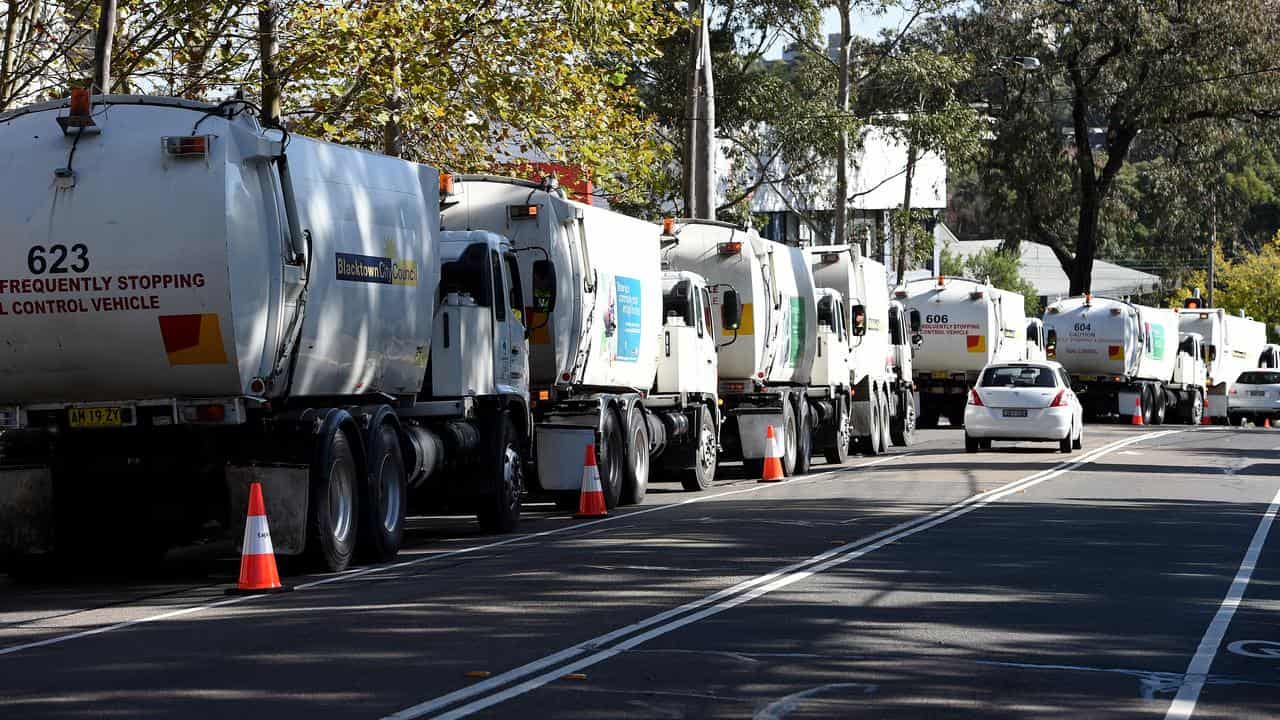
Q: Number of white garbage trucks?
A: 7